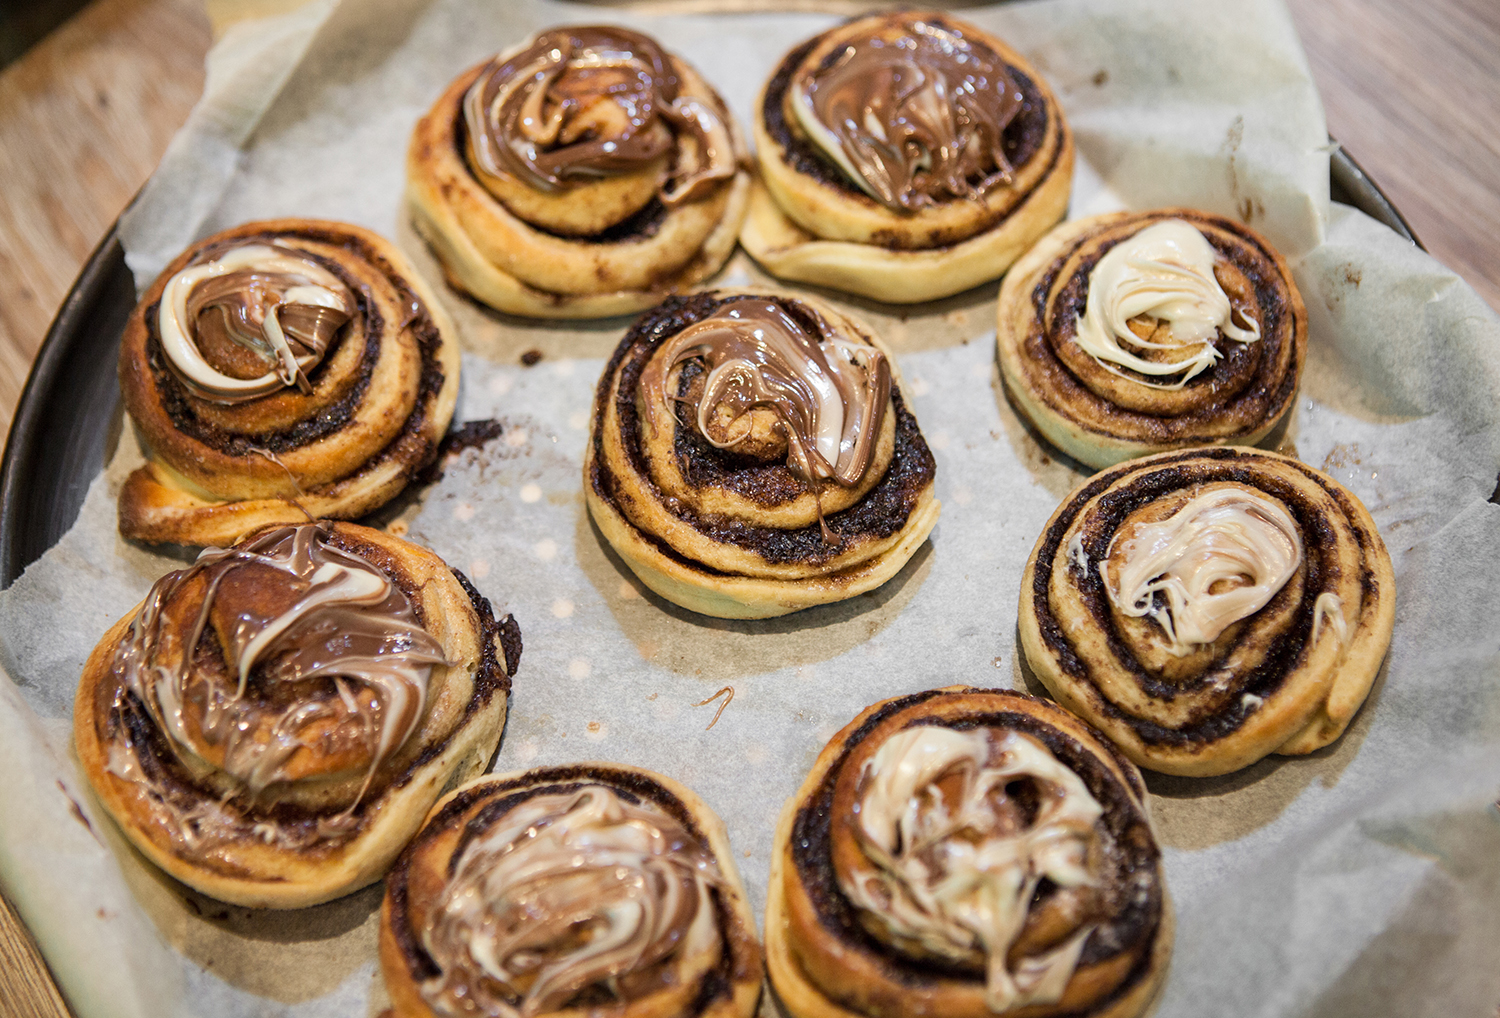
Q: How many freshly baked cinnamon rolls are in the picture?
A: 9